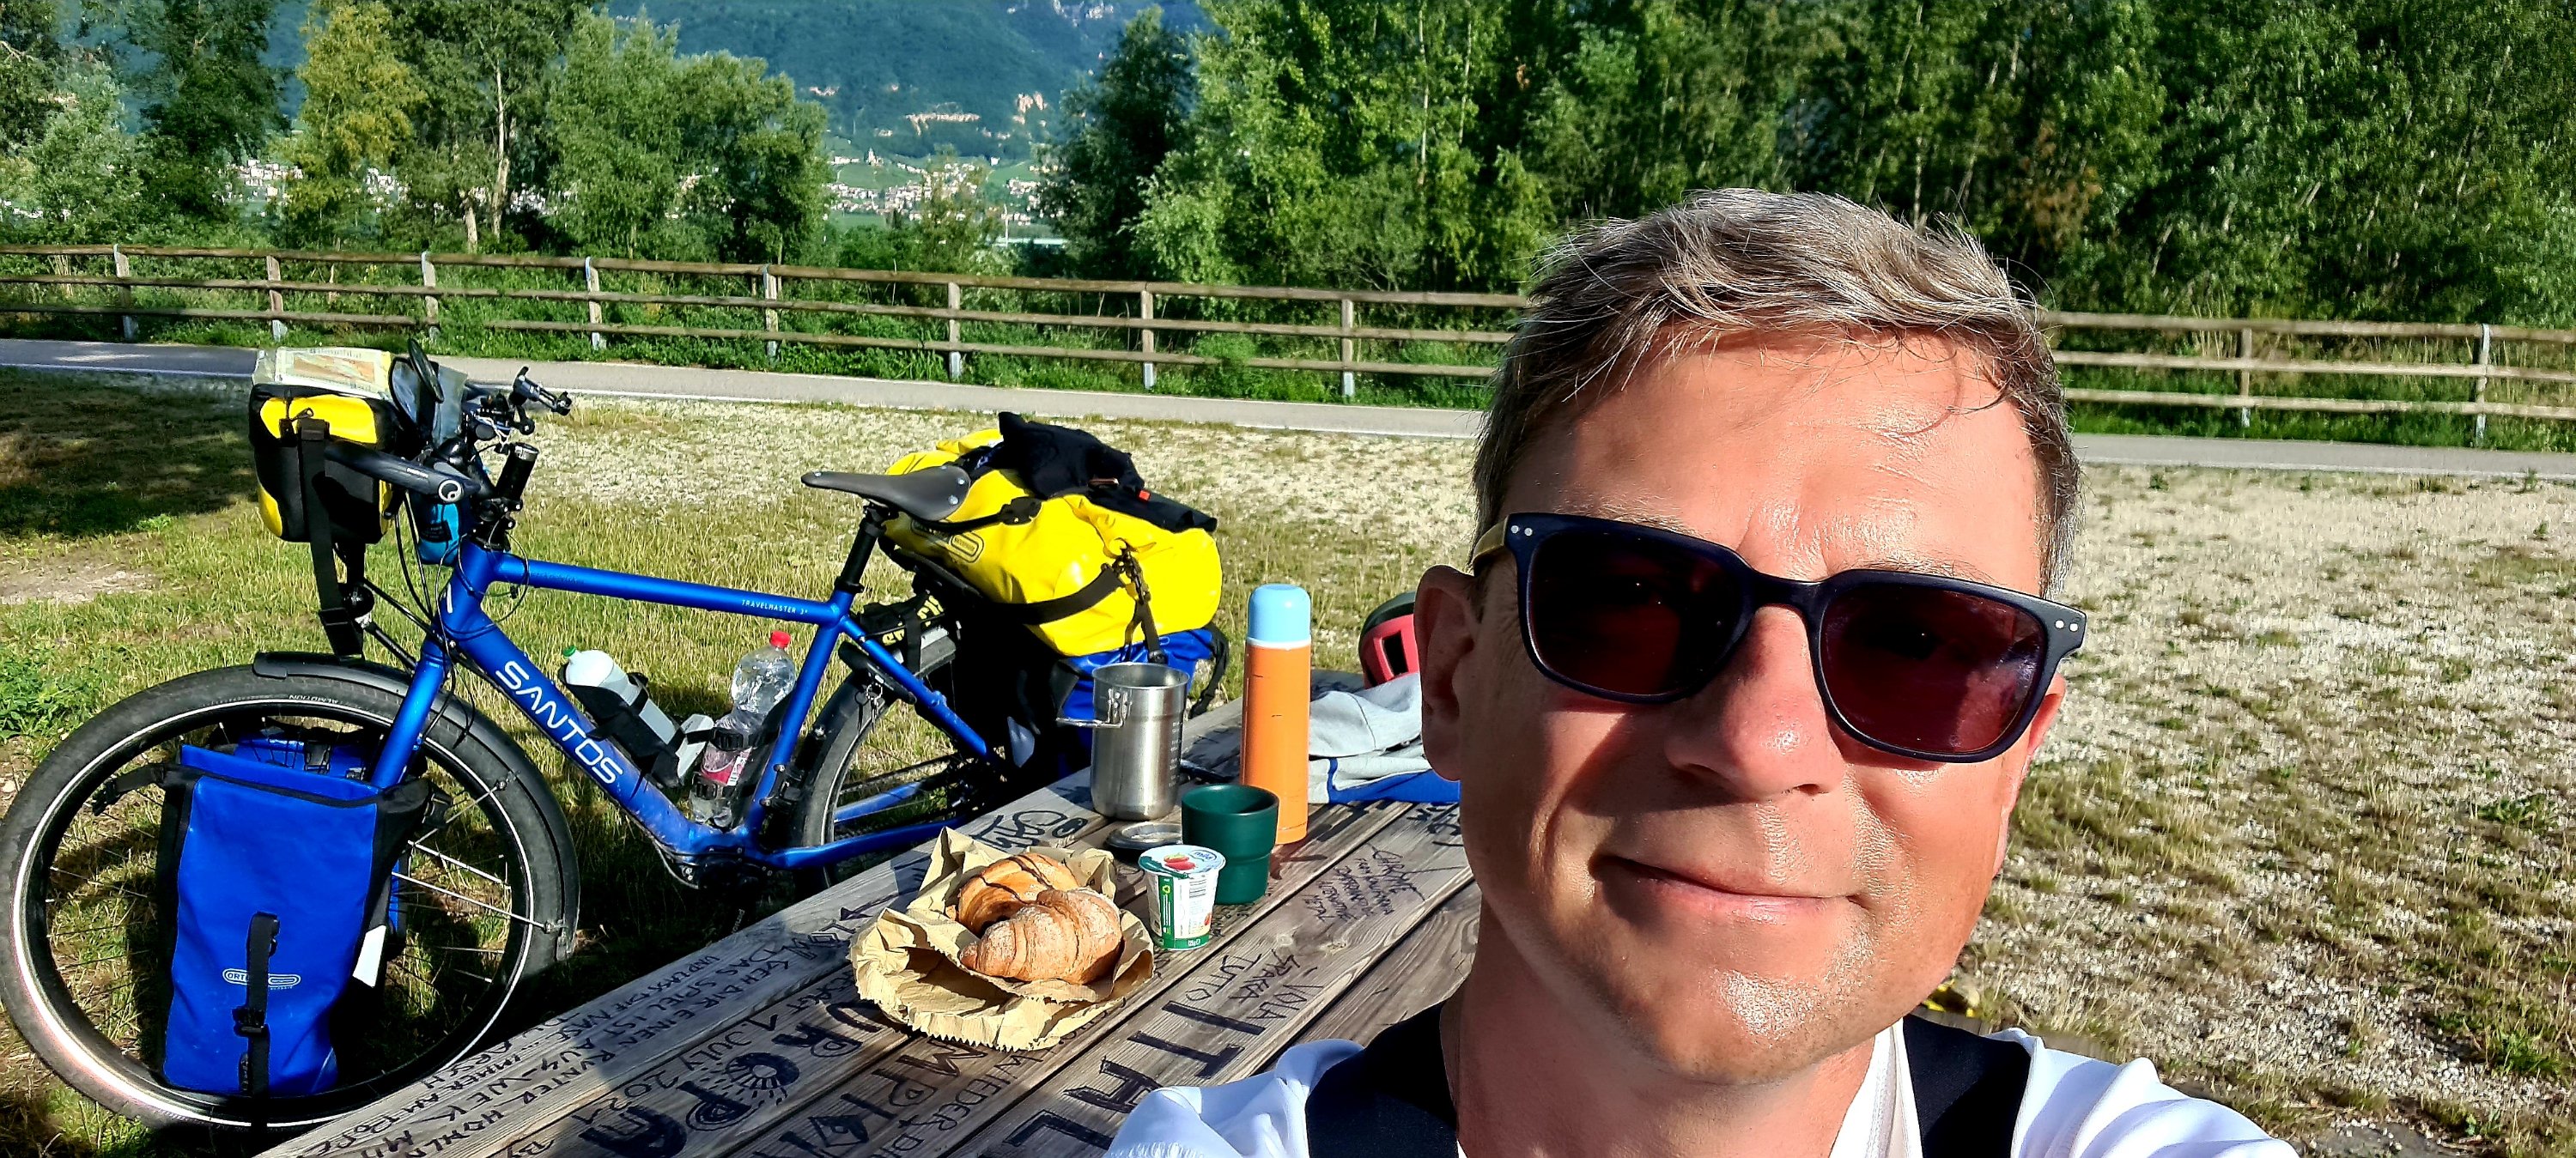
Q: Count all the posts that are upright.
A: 10